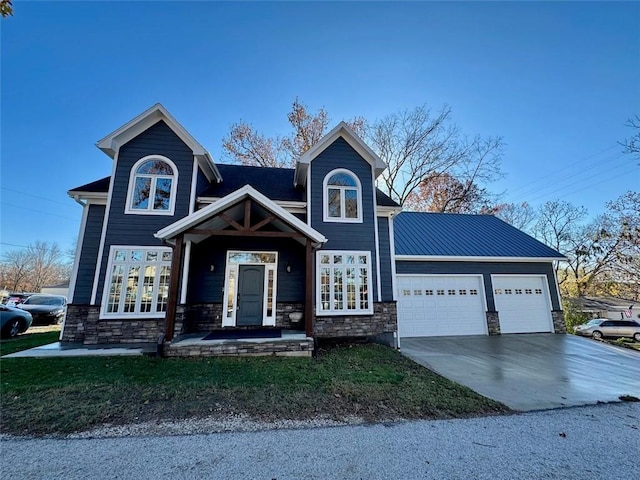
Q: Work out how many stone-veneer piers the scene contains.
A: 2